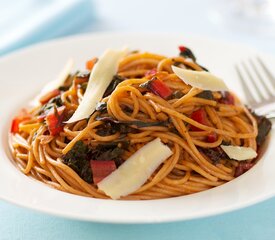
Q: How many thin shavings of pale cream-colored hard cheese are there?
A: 5